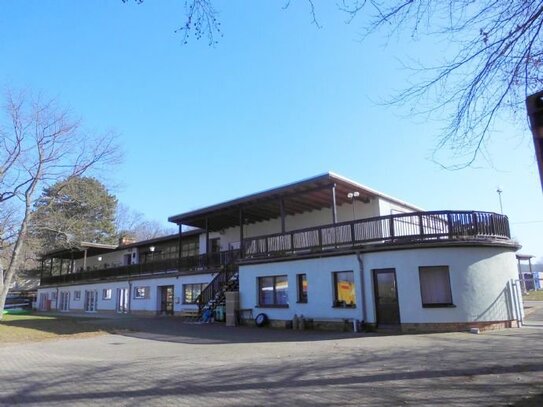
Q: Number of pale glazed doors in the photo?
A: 4